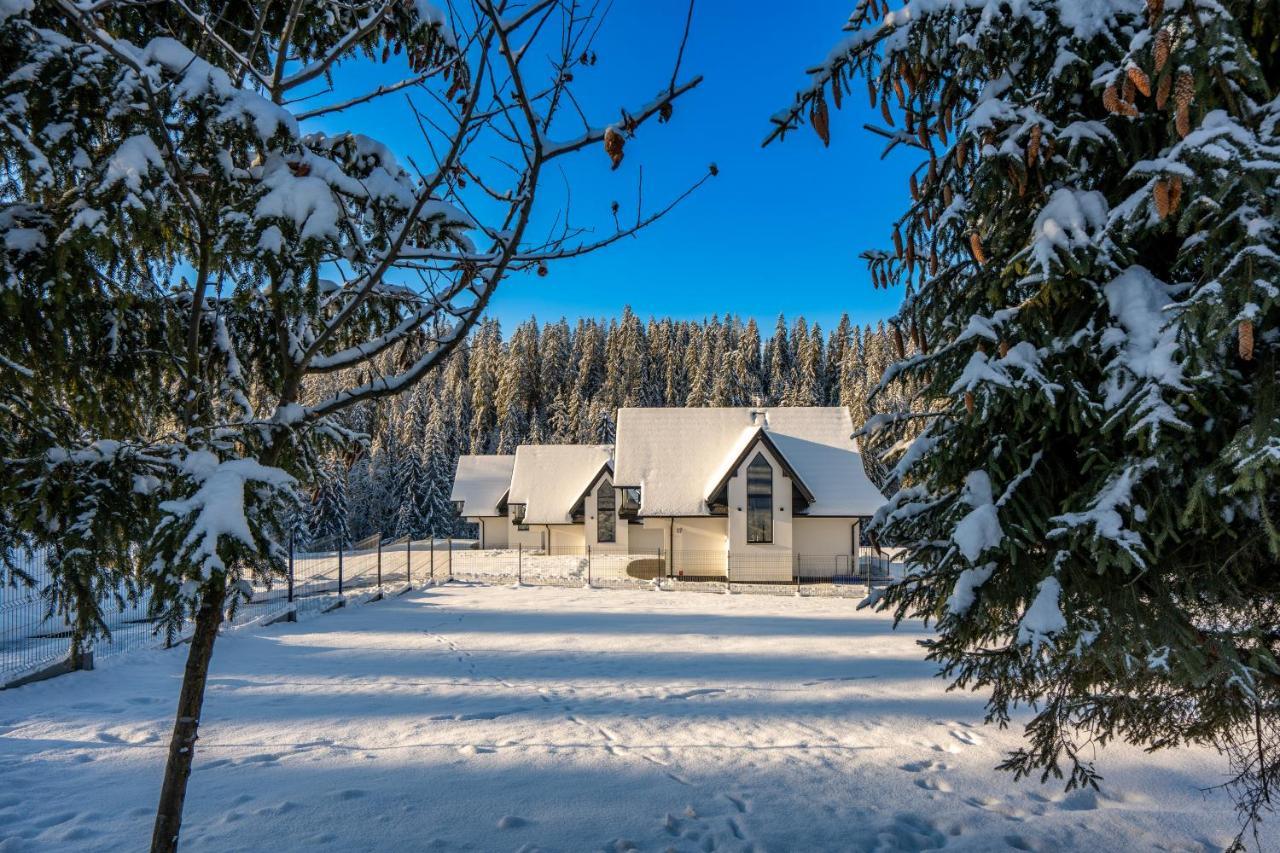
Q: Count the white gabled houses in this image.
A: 3